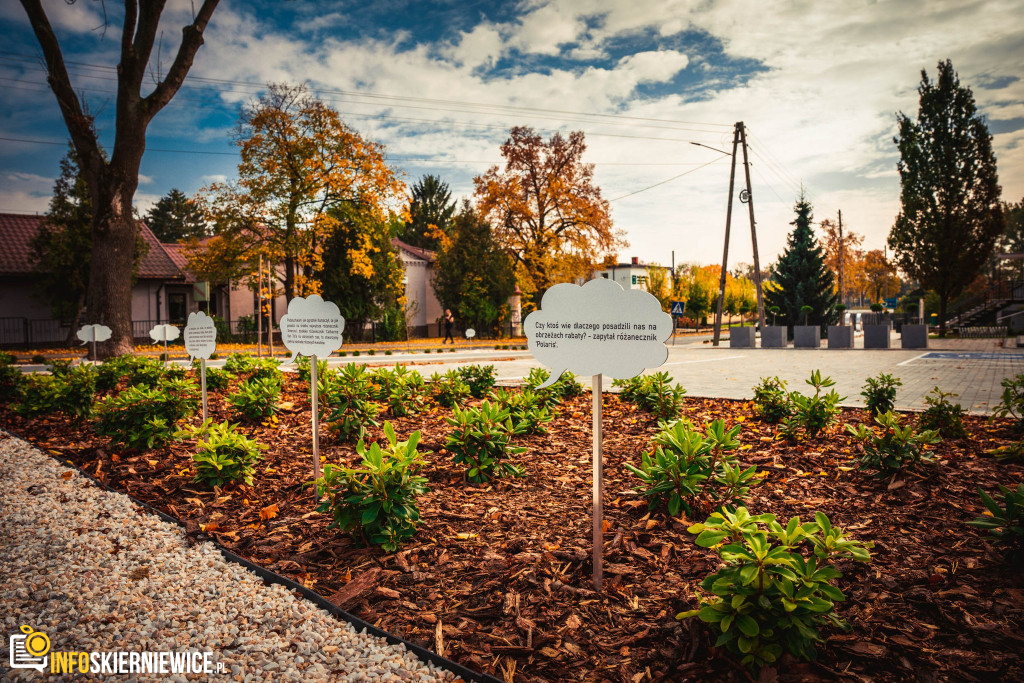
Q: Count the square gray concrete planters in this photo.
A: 6